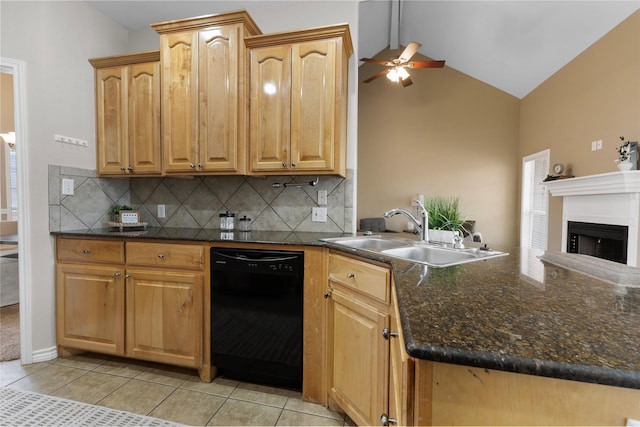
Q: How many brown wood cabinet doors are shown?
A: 9